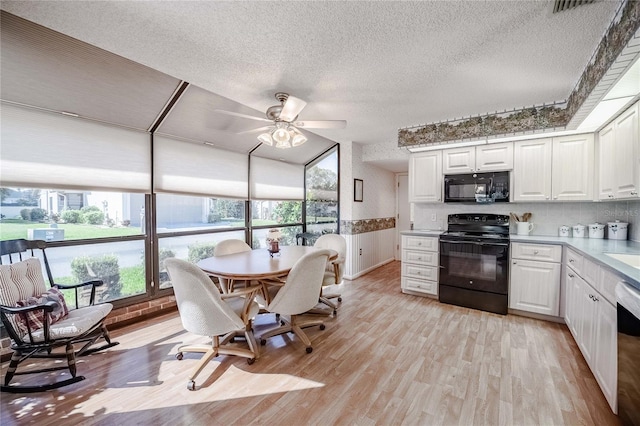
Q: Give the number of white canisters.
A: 4